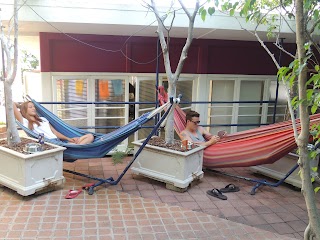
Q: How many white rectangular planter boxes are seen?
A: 3